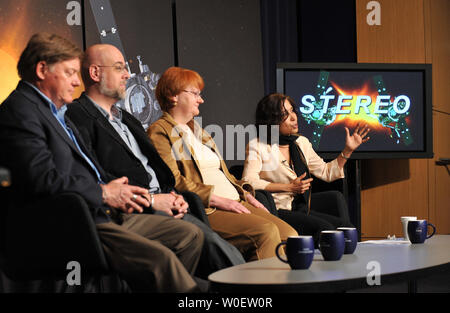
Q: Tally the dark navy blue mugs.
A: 4